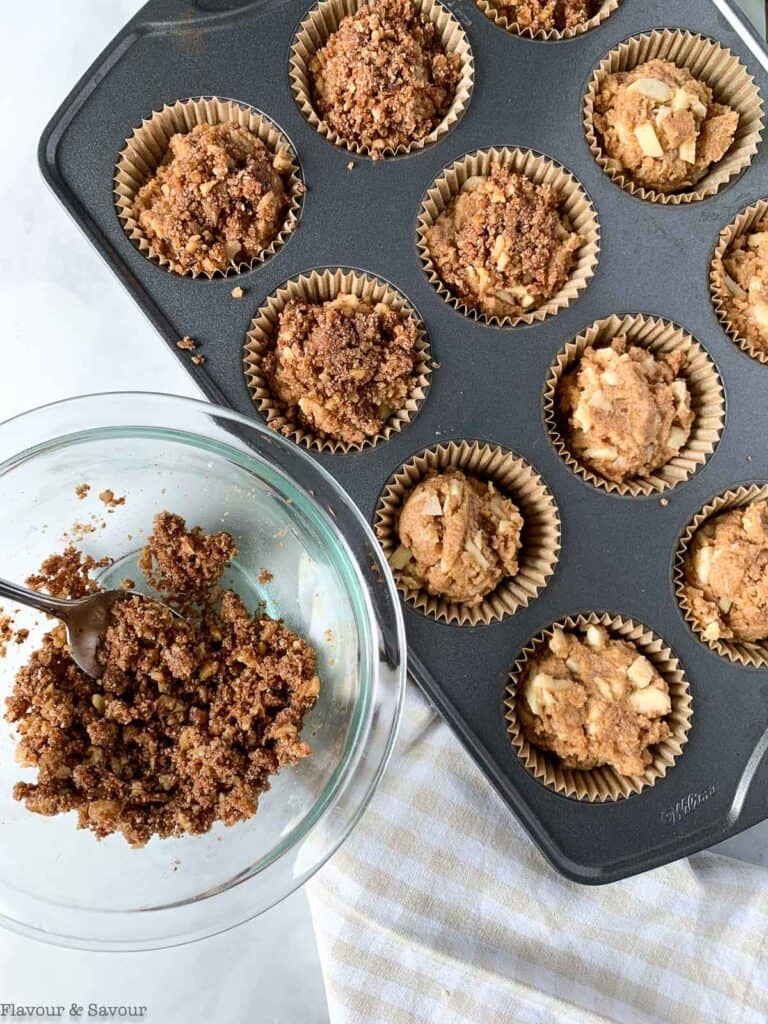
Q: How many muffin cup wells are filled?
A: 11